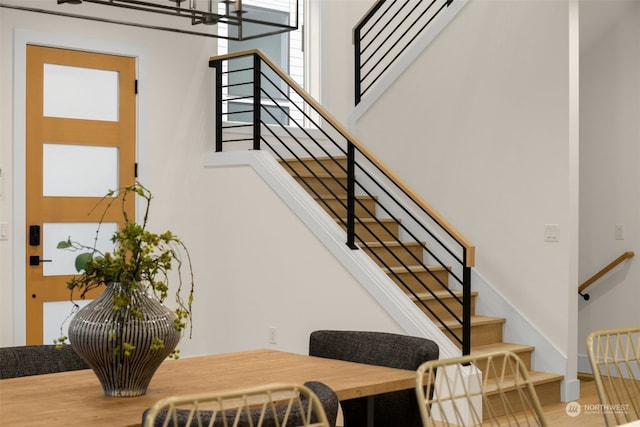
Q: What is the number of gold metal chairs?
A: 3